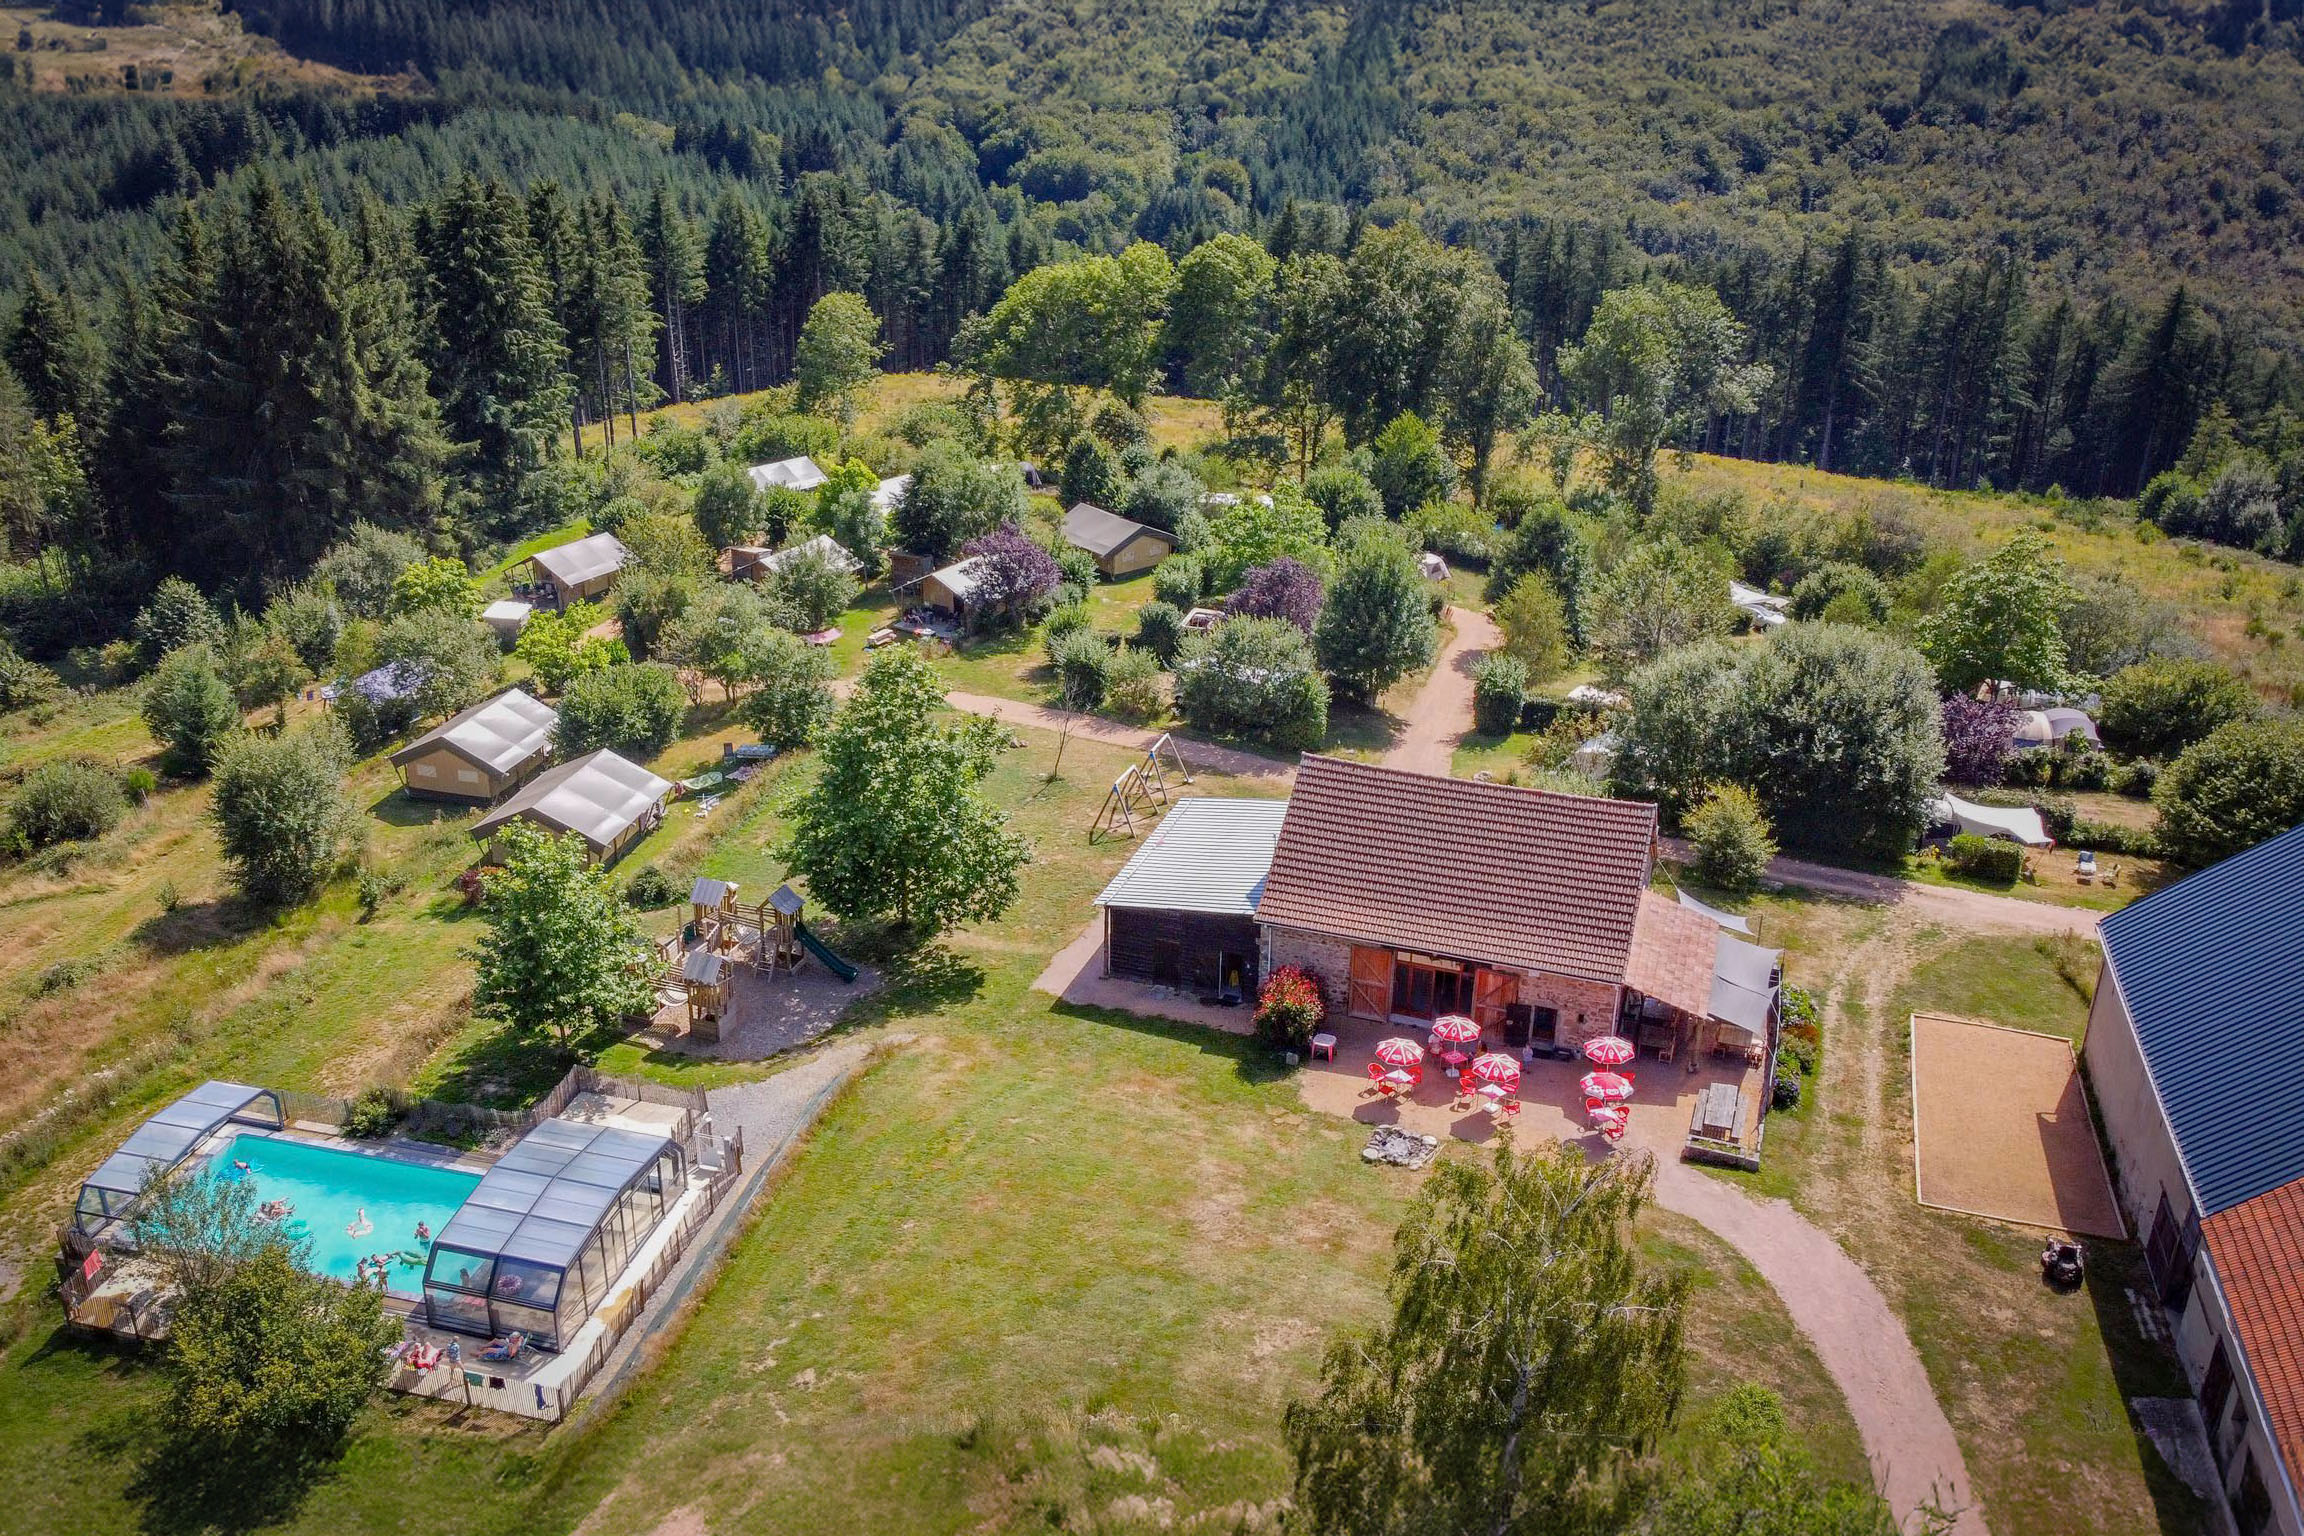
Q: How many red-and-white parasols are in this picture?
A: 5